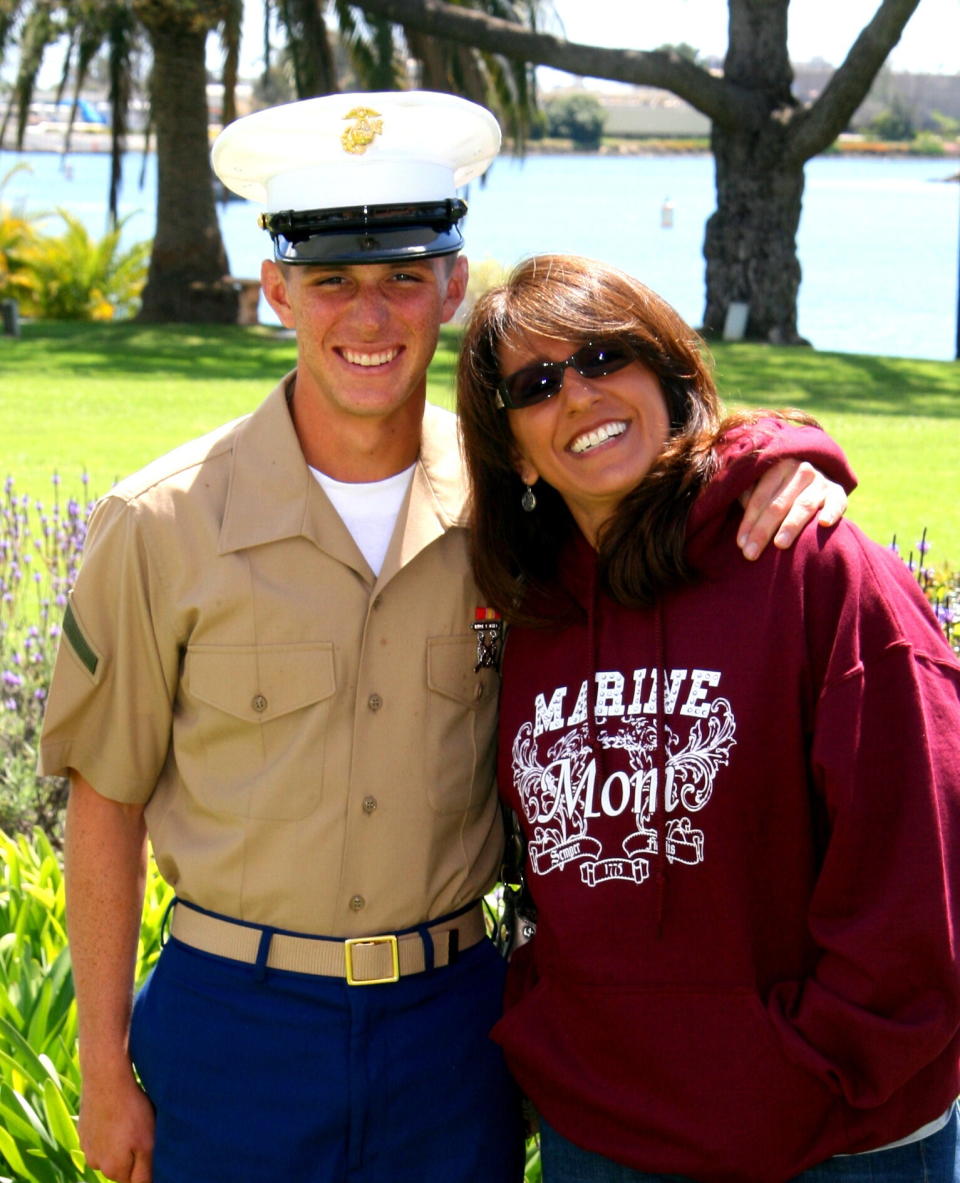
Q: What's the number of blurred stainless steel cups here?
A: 0